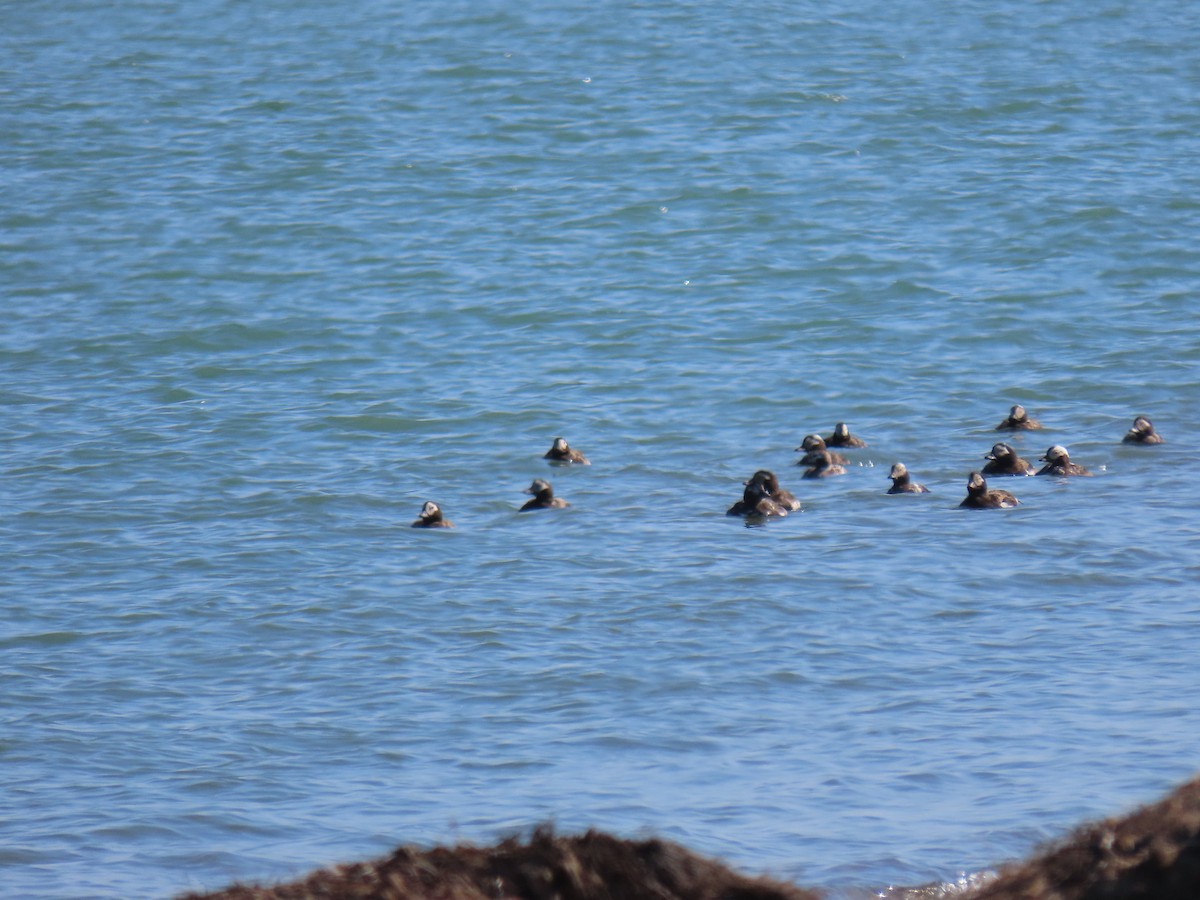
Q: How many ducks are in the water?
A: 14